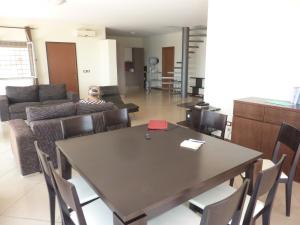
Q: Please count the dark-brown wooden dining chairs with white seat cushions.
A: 8